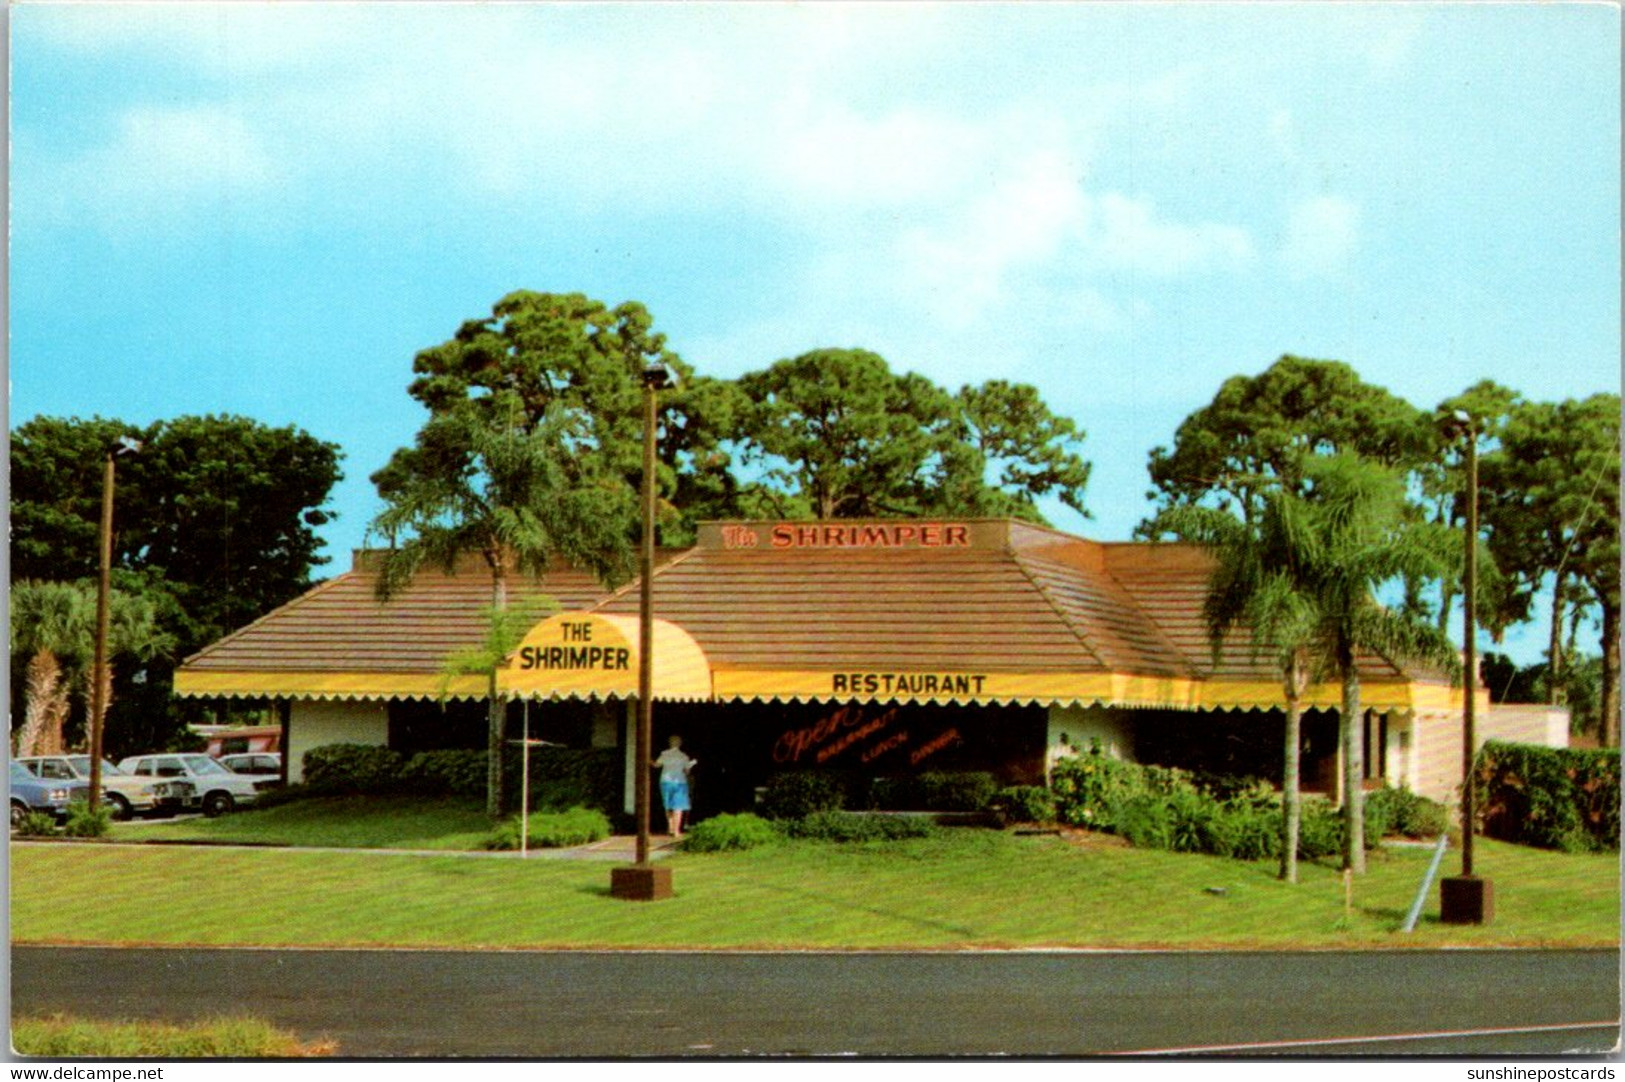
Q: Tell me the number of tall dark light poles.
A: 3